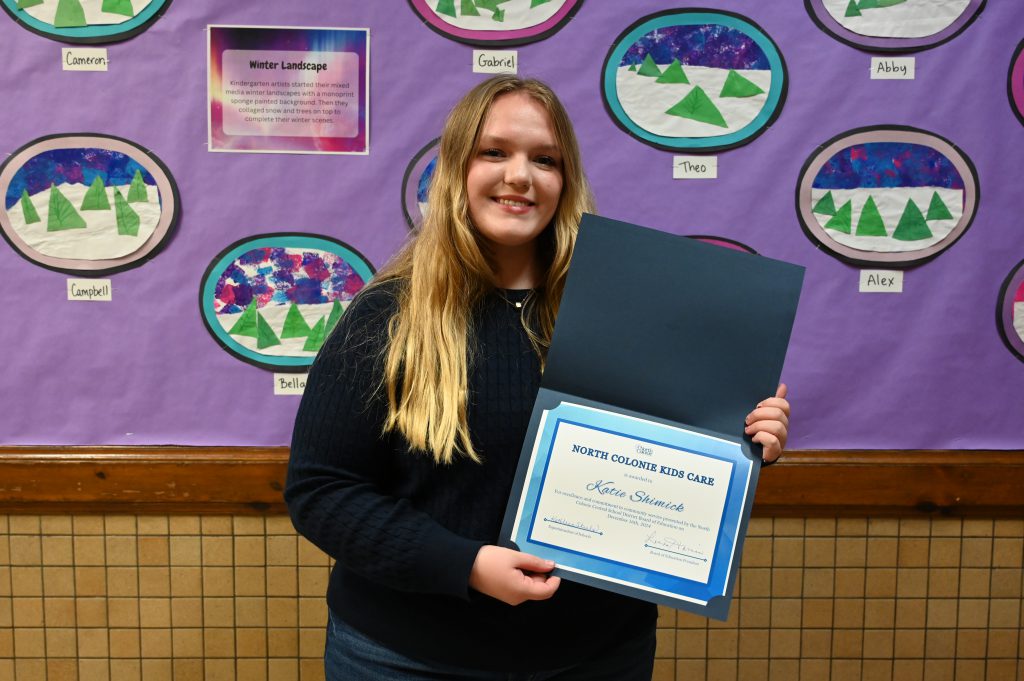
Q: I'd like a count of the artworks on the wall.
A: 11